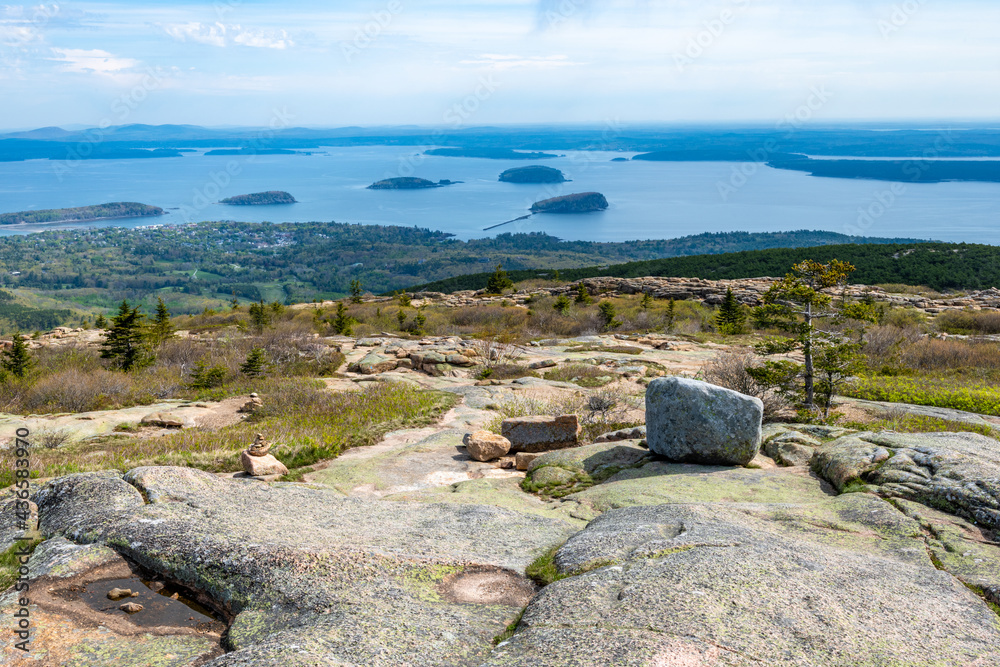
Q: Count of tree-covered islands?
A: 5